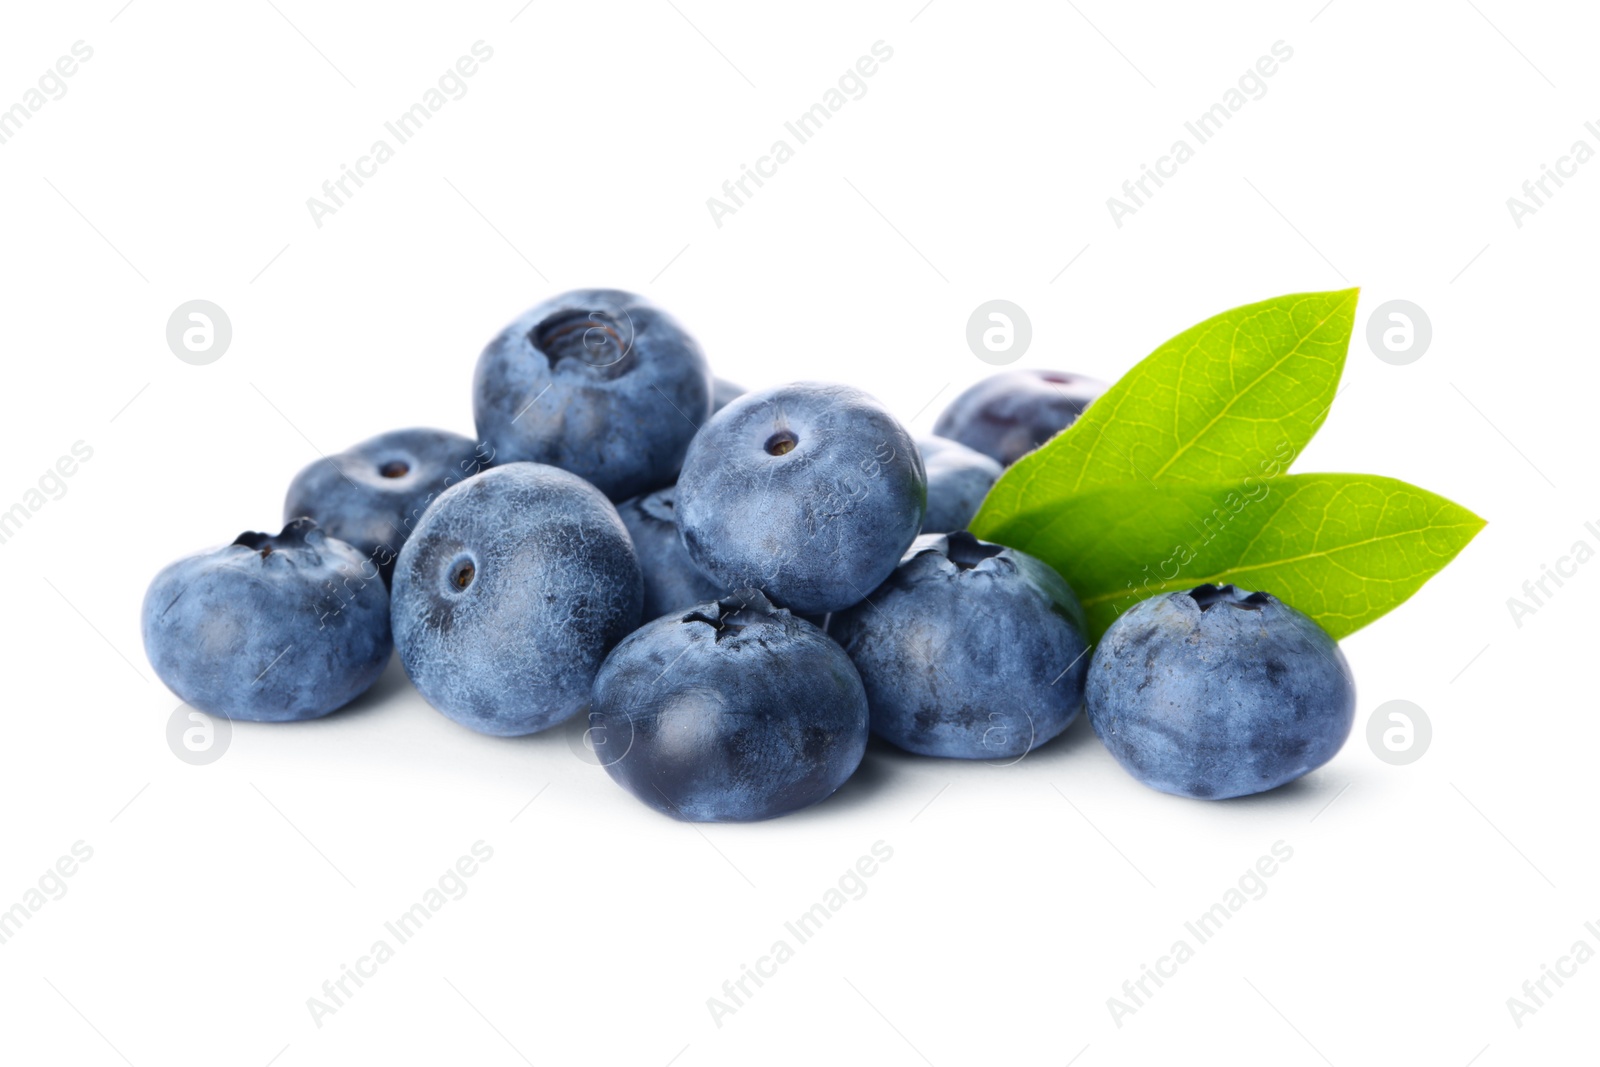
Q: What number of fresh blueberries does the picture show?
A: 12